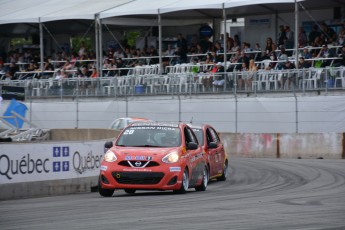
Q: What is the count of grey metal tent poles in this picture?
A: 6